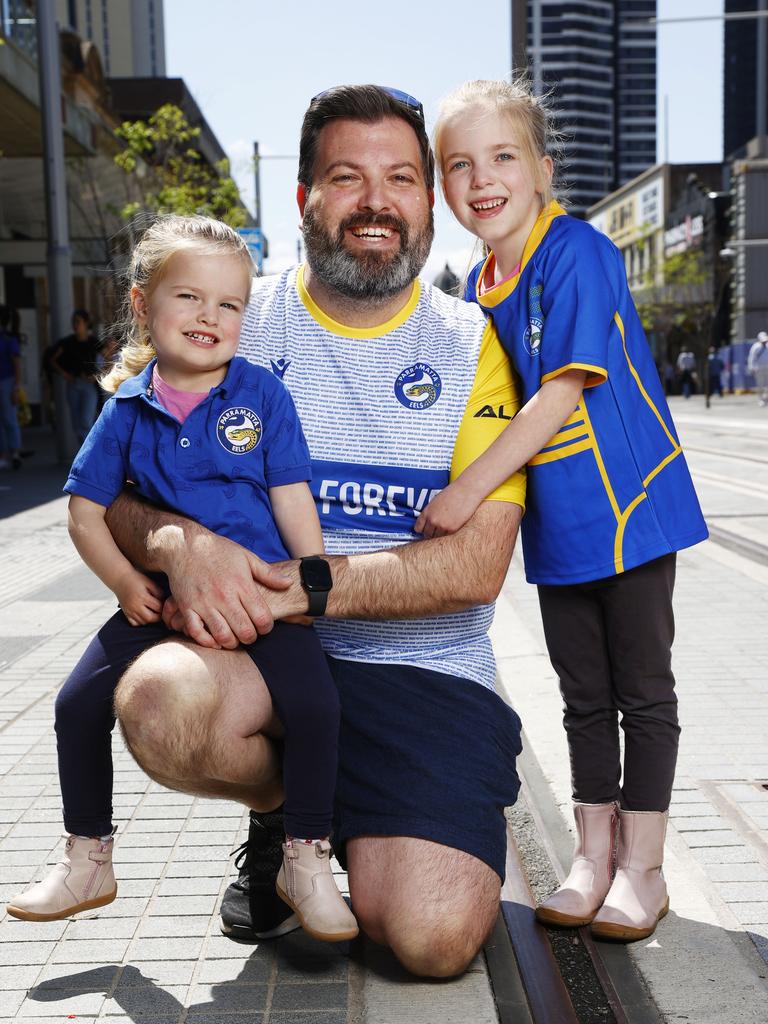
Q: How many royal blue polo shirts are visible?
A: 1